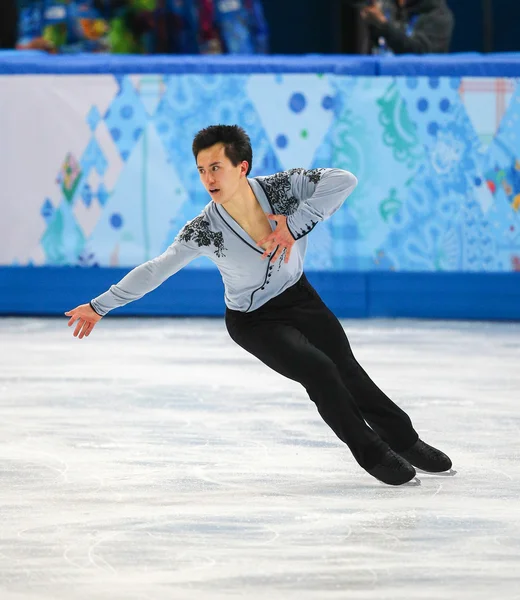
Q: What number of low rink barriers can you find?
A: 1